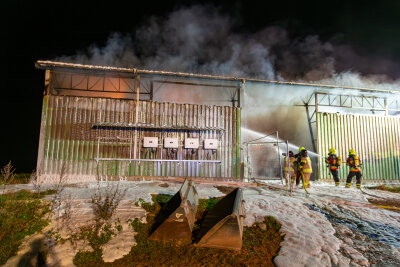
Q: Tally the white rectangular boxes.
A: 4